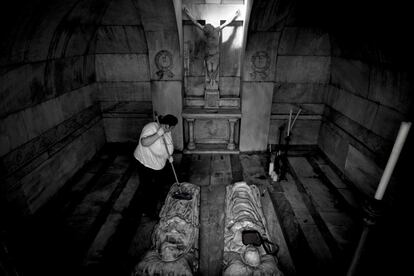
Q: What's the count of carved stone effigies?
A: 2